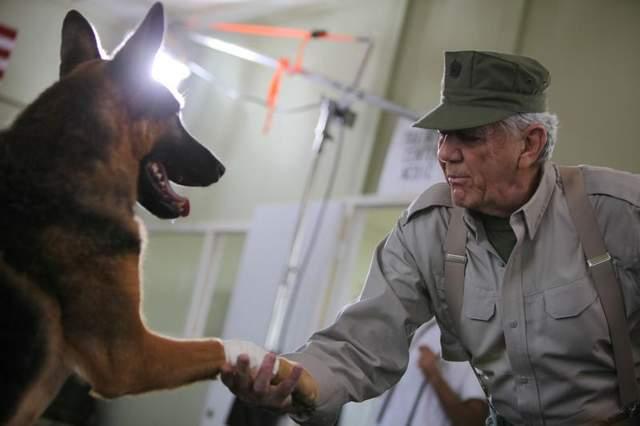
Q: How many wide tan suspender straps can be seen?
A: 2